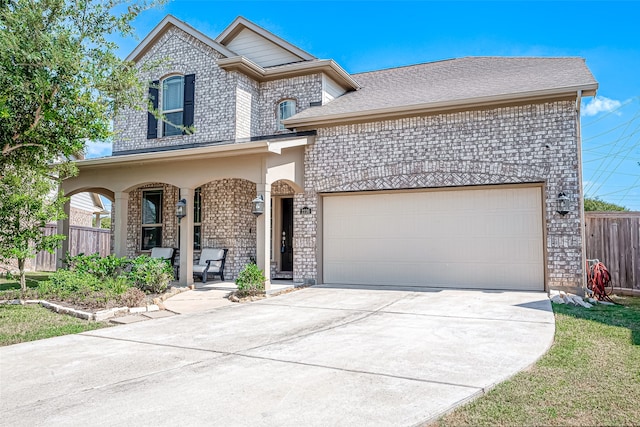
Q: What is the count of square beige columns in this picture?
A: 4